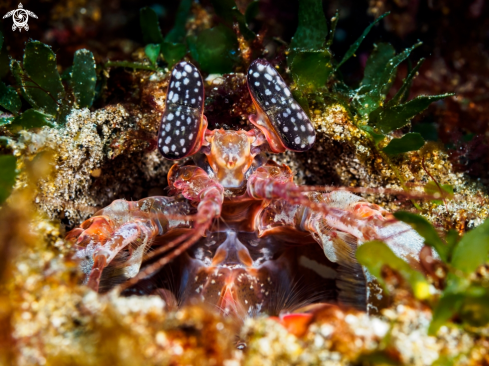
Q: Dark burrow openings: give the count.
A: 1